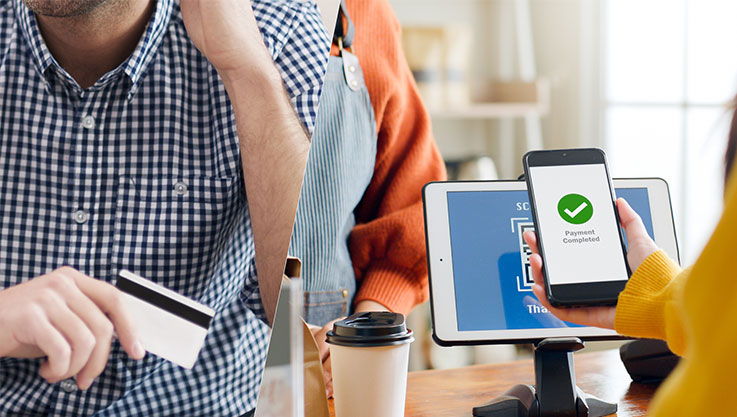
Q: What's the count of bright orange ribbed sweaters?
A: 1